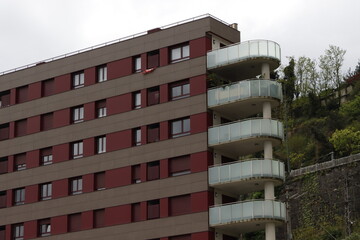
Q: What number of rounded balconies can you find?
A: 5